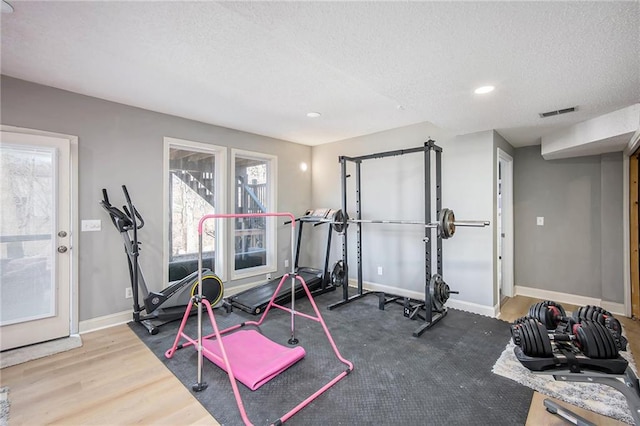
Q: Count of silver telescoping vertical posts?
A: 2